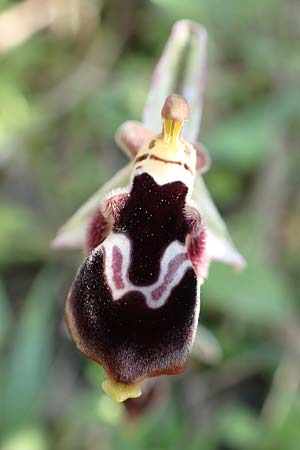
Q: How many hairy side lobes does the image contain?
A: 2